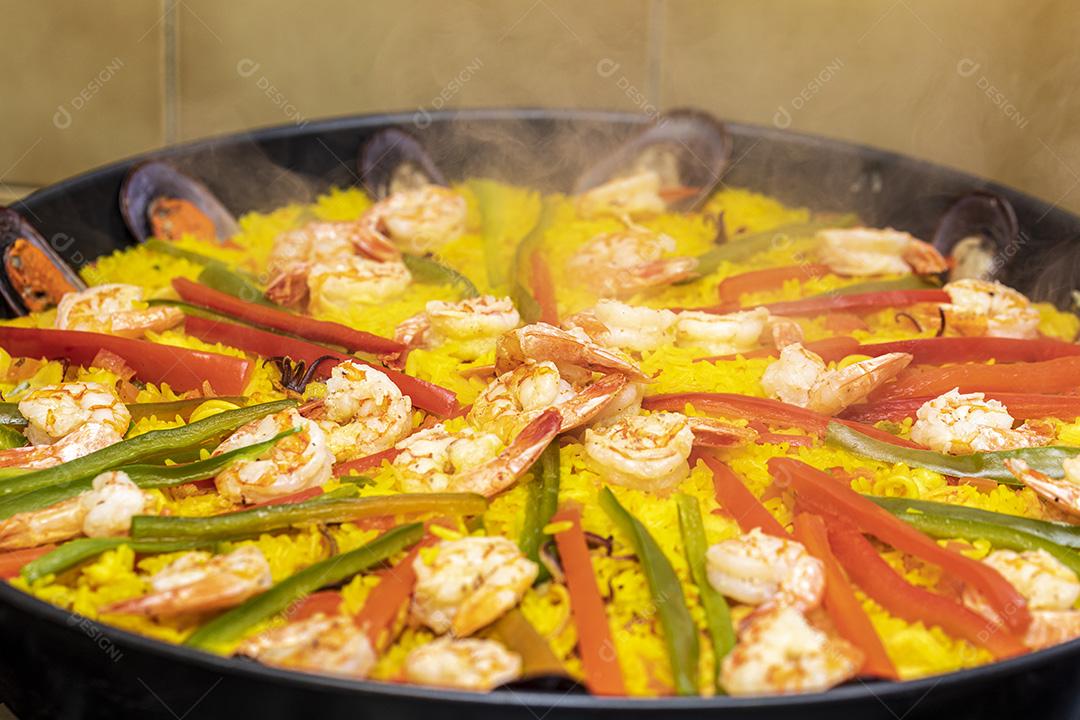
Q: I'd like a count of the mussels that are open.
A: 5